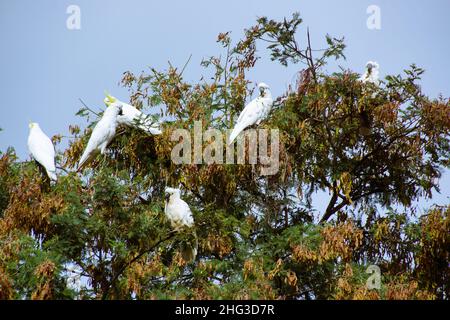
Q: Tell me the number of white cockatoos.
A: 6